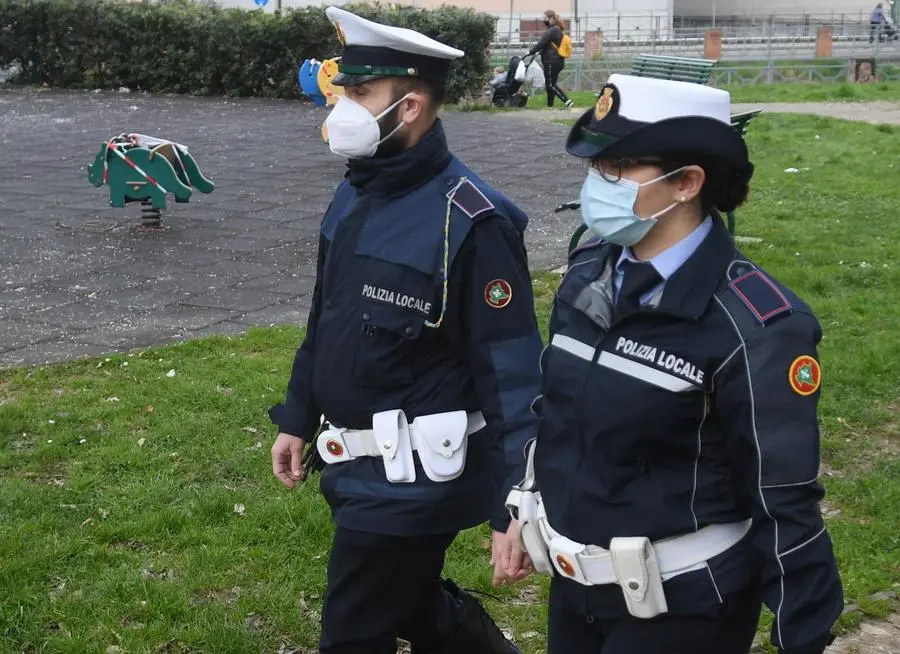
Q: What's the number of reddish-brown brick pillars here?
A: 3